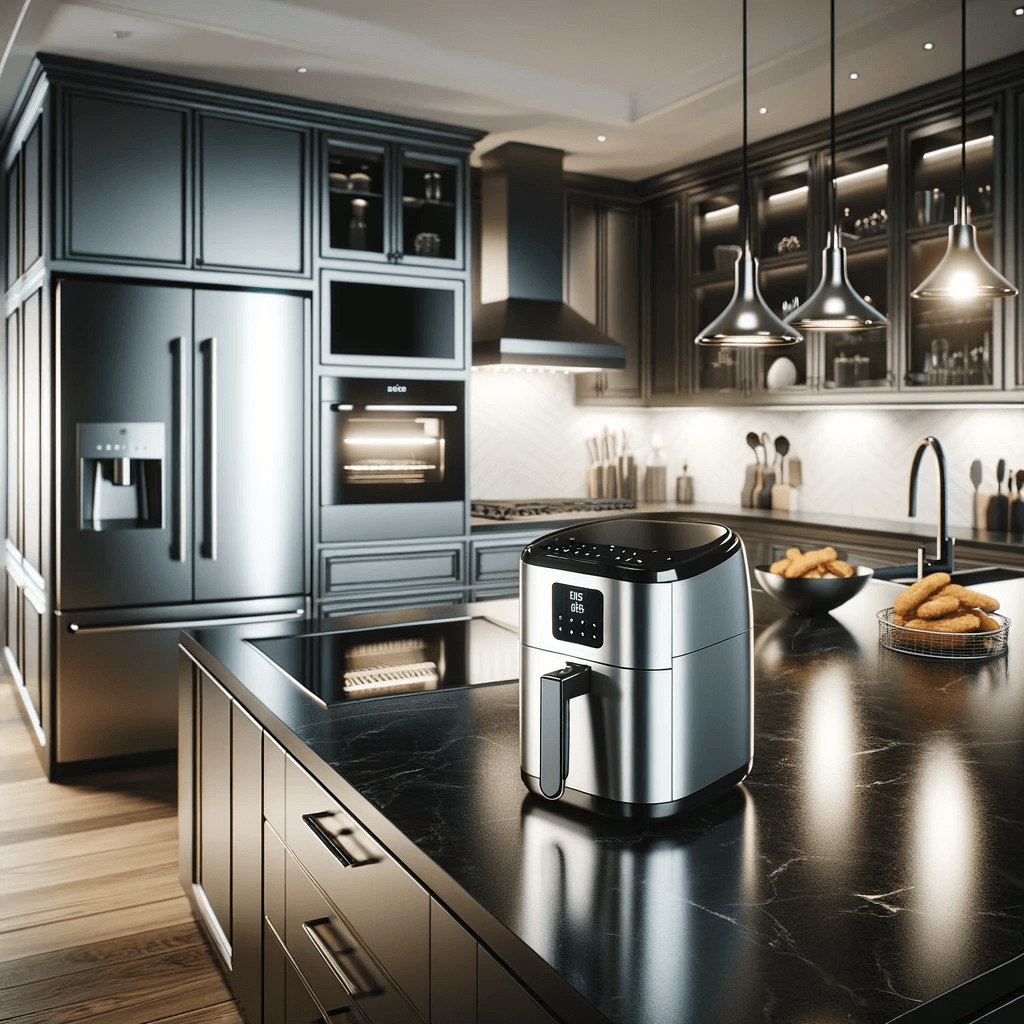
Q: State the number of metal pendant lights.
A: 3